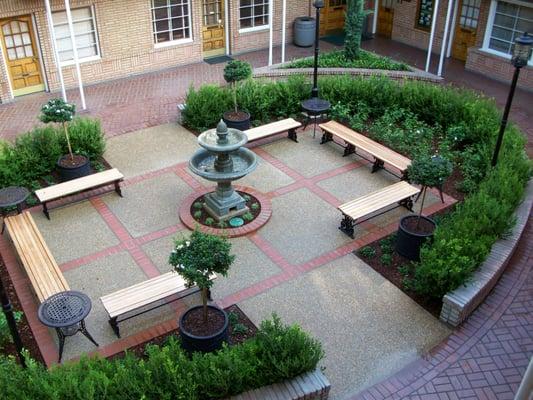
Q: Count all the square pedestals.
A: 1